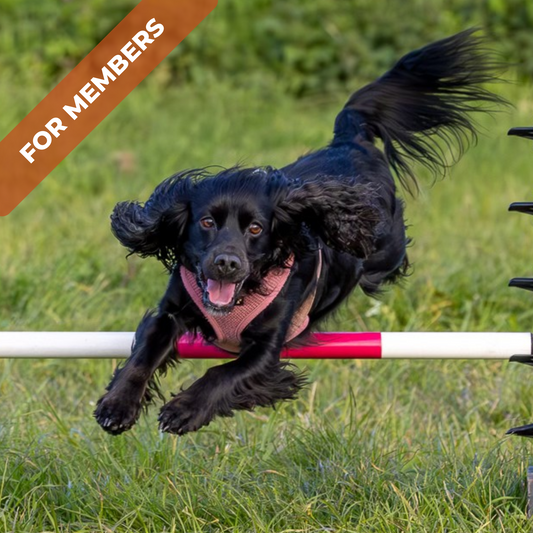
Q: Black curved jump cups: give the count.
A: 5